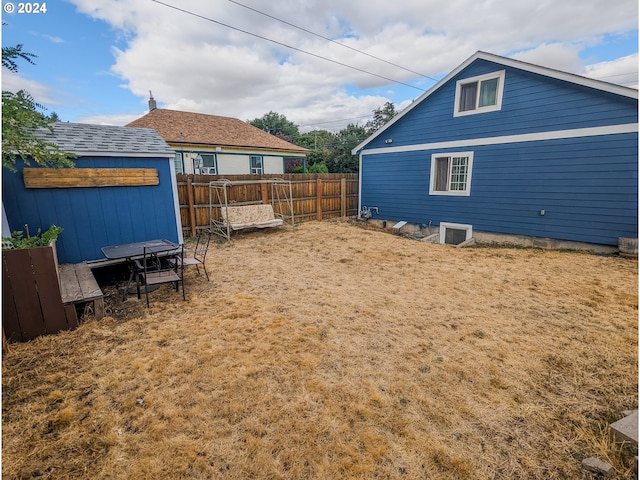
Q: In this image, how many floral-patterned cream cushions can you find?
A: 1